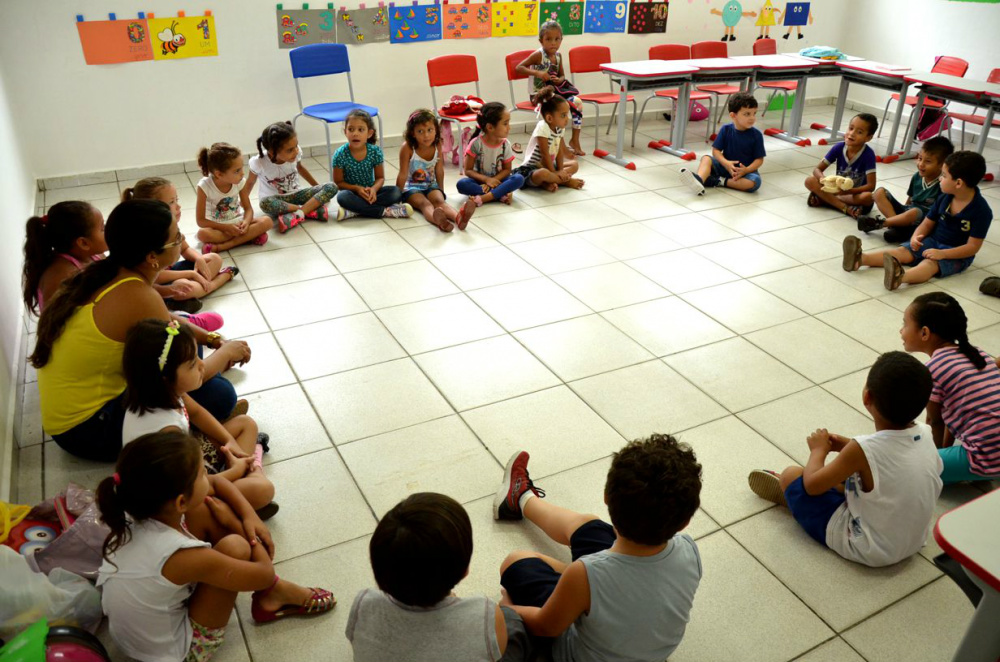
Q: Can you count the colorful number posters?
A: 10